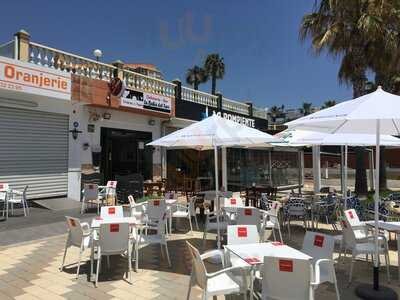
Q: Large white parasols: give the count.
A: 3